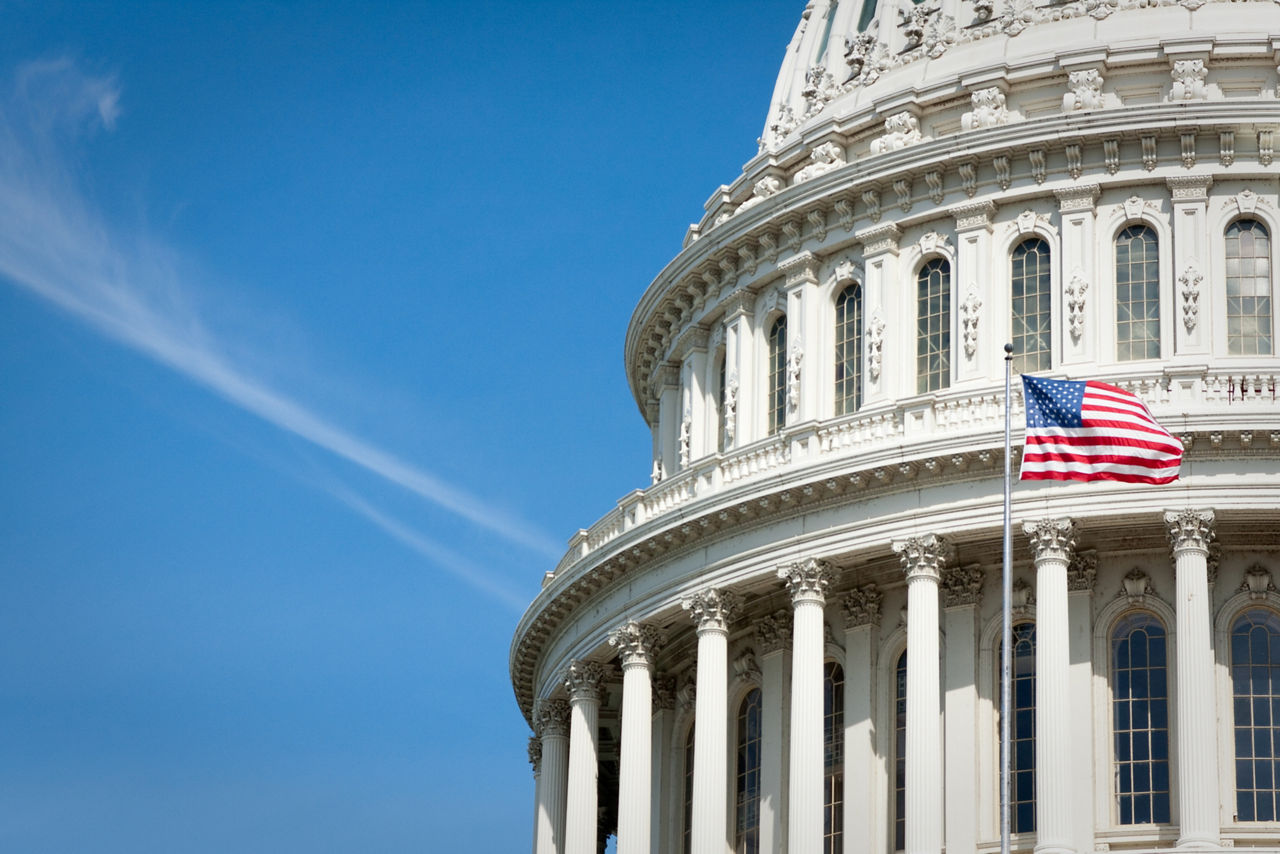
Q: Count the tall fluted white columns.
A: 9